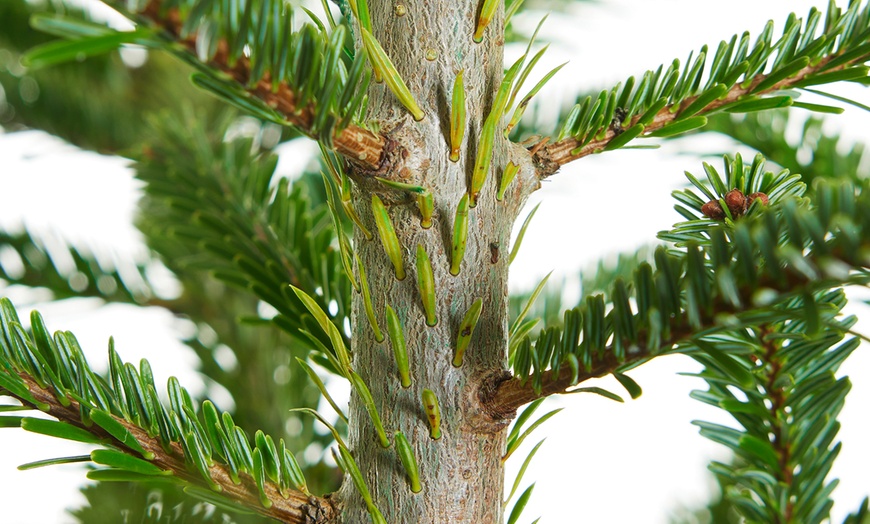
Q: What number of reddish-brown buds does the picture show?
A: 3